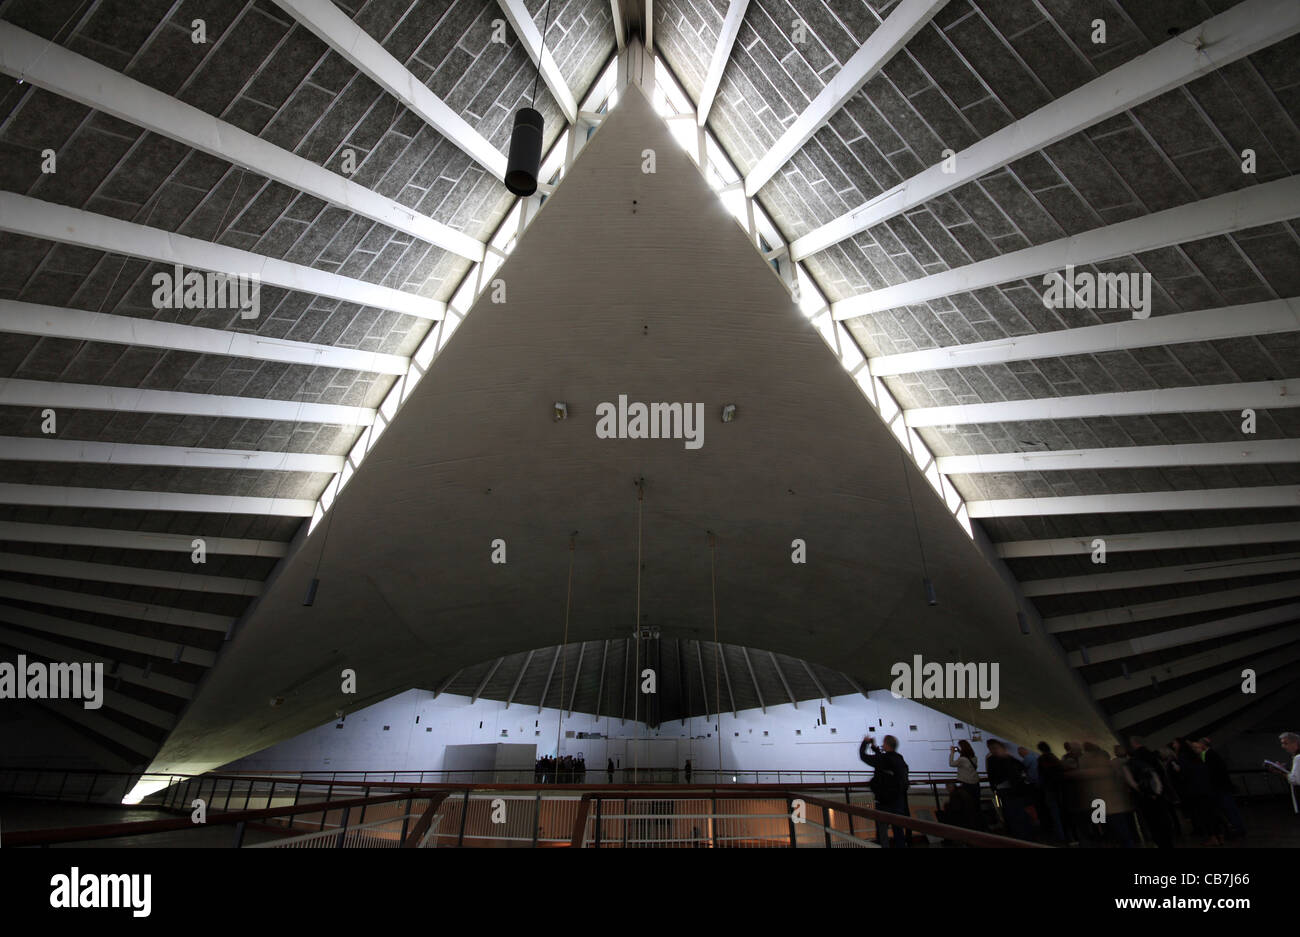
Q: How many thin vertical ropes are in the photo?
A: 3